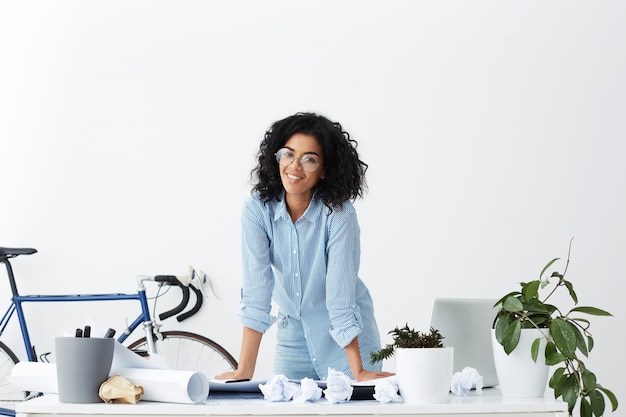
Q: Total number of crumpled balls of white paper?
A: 5